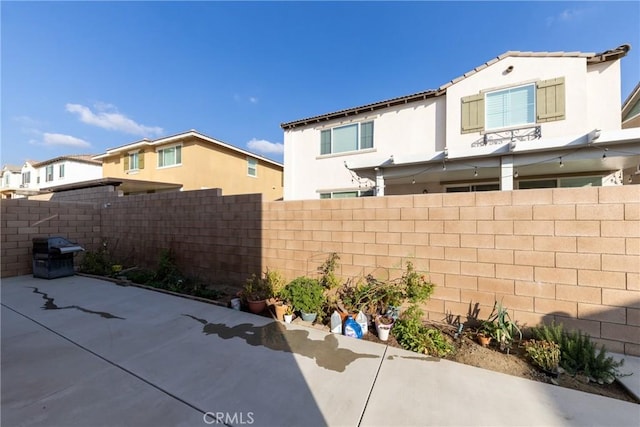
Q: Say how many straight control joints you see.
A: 2